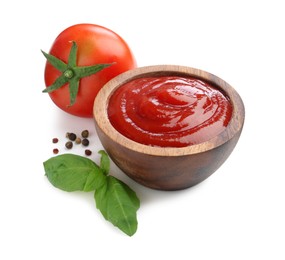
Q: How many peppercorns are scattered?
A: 9